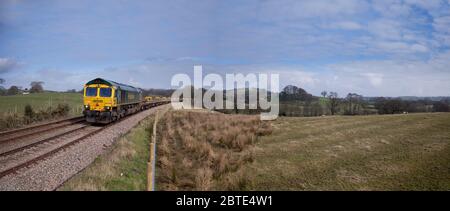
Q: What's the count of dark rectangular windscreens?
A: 2